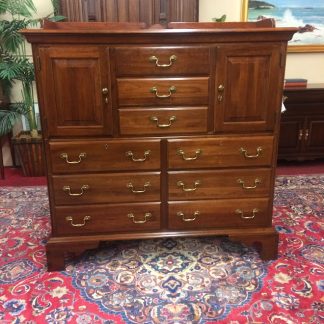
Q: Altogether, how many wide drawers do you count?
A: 6